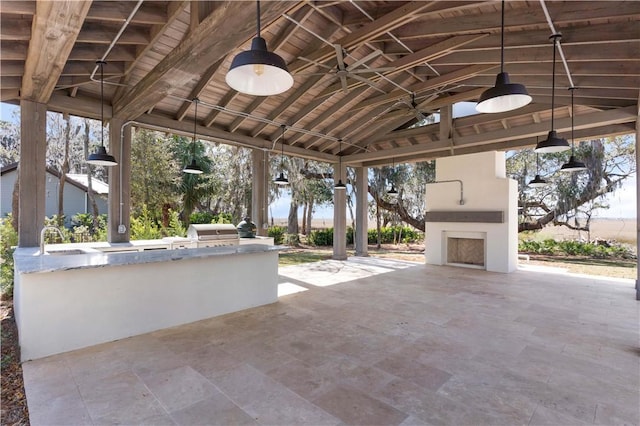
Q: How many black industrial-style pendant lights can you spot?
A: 10